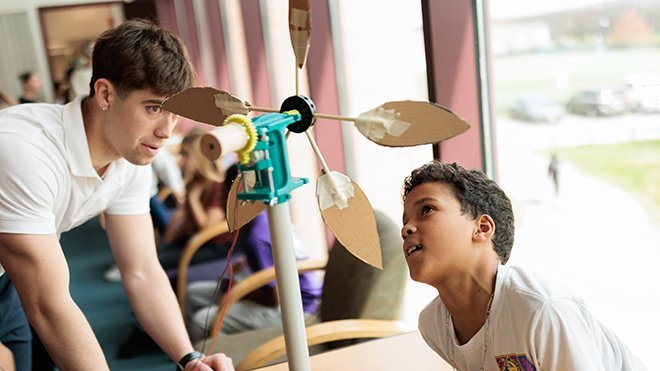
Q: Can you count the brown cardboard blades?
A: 5